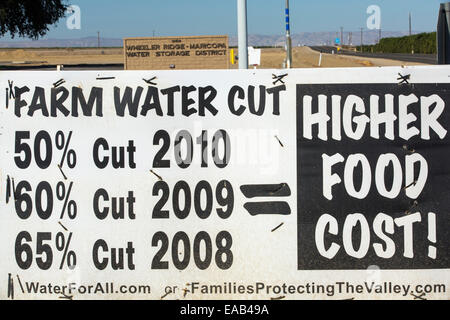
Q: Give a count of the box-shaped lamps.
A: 1